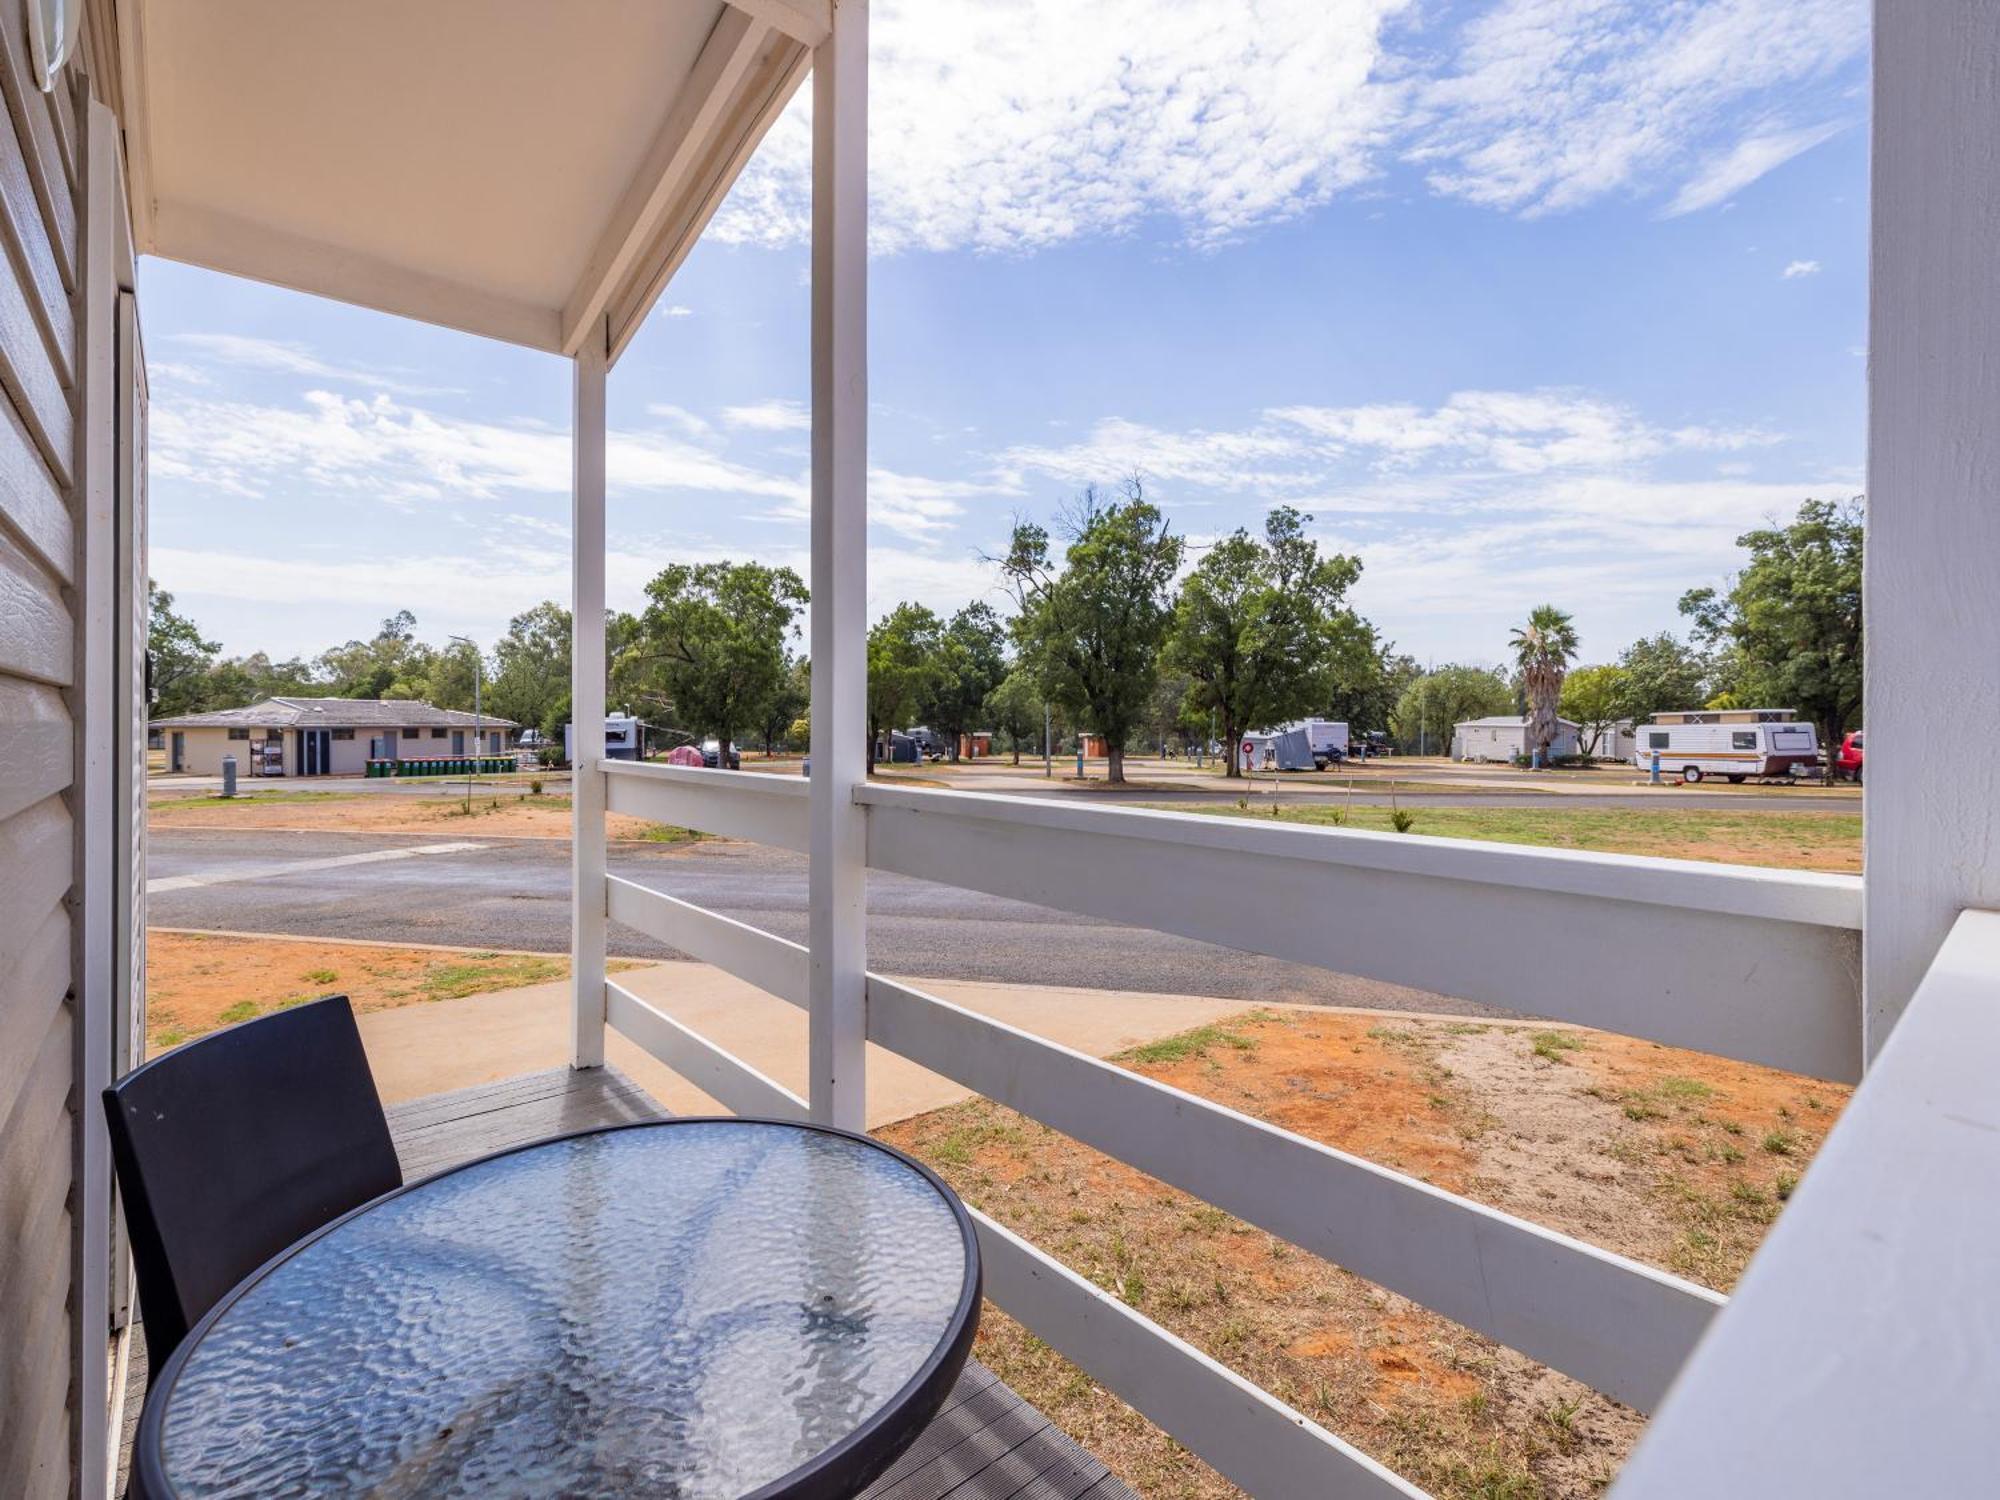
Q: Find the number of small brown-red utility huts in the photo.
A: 2